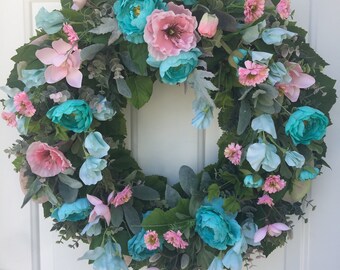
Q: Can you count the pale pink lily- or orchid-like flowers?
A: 4